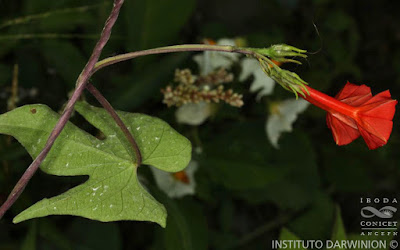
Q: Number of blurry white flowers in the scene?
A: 5